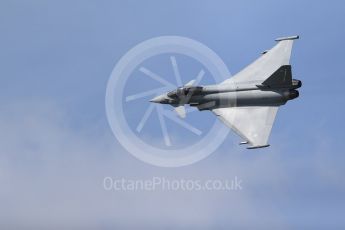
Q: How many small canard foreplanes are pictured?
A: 2